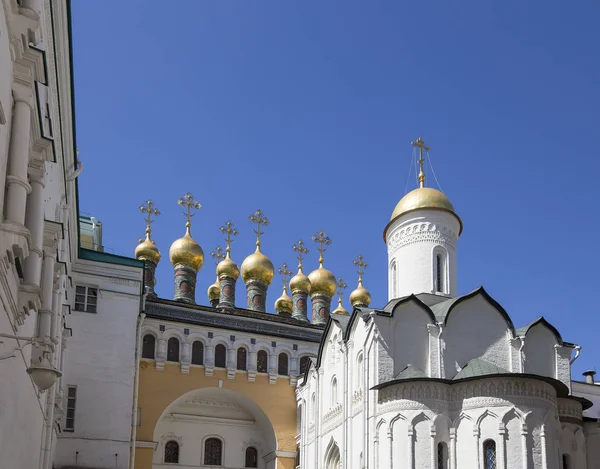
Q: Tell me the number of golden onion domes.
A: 11